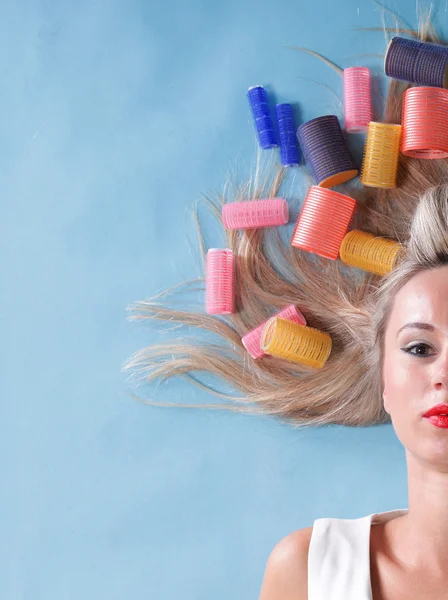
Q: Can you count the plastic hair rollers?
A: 13